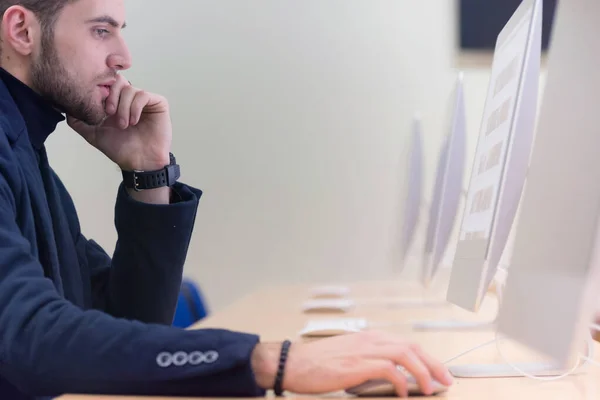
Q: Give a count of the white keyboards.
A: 3